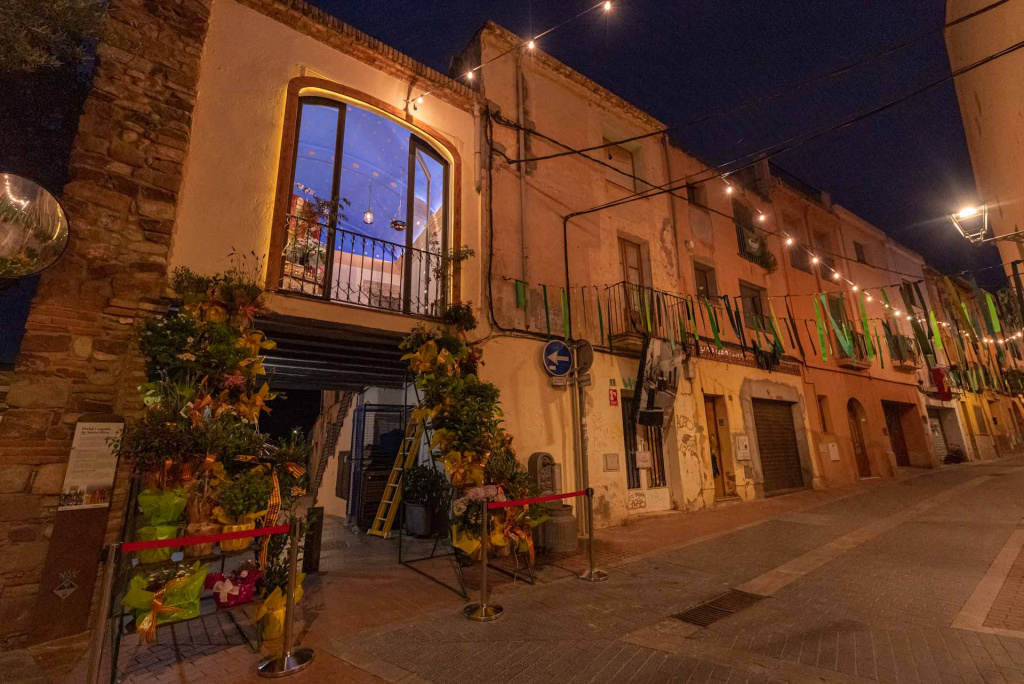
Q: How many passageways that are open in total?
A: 1